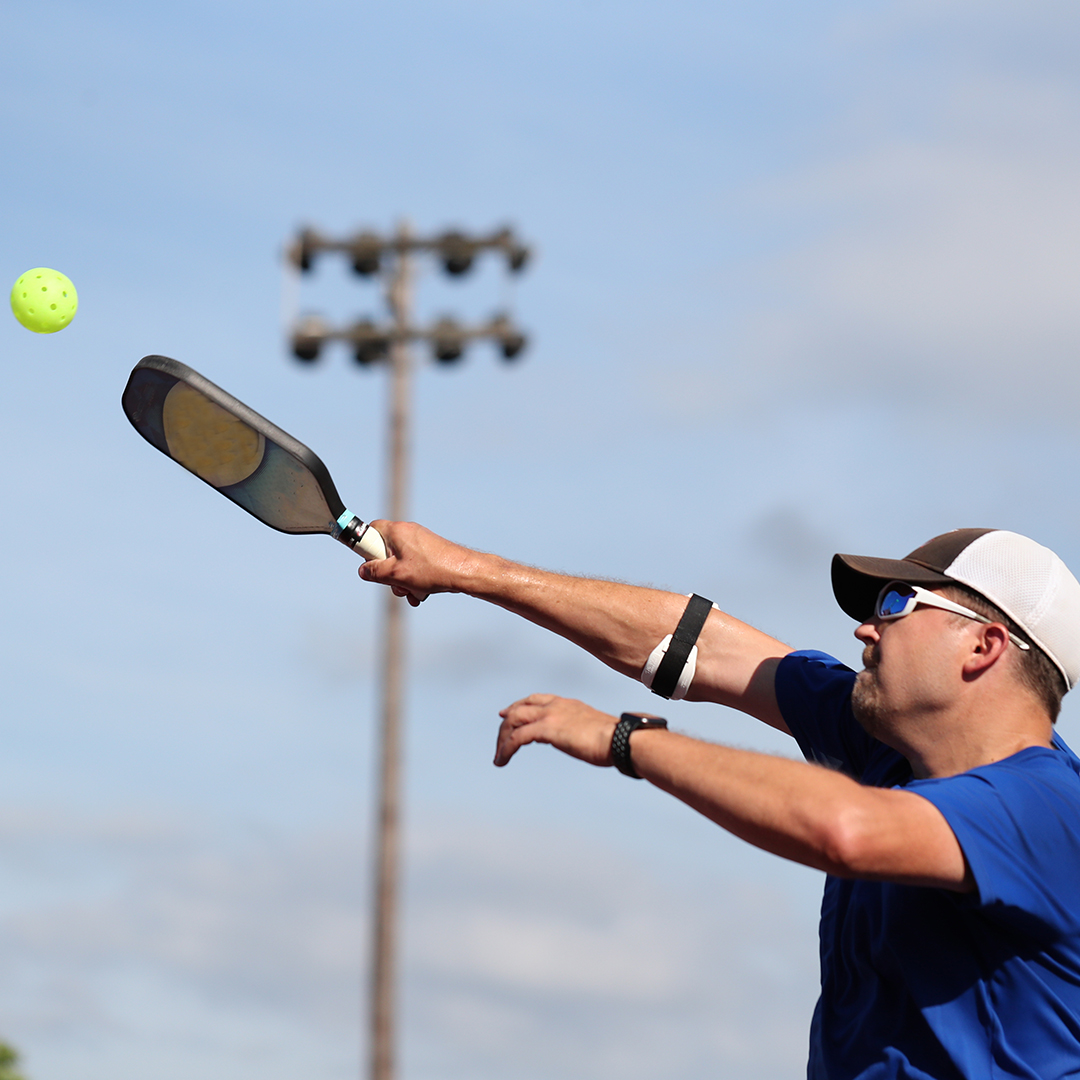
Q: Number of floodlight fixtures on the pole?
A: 8